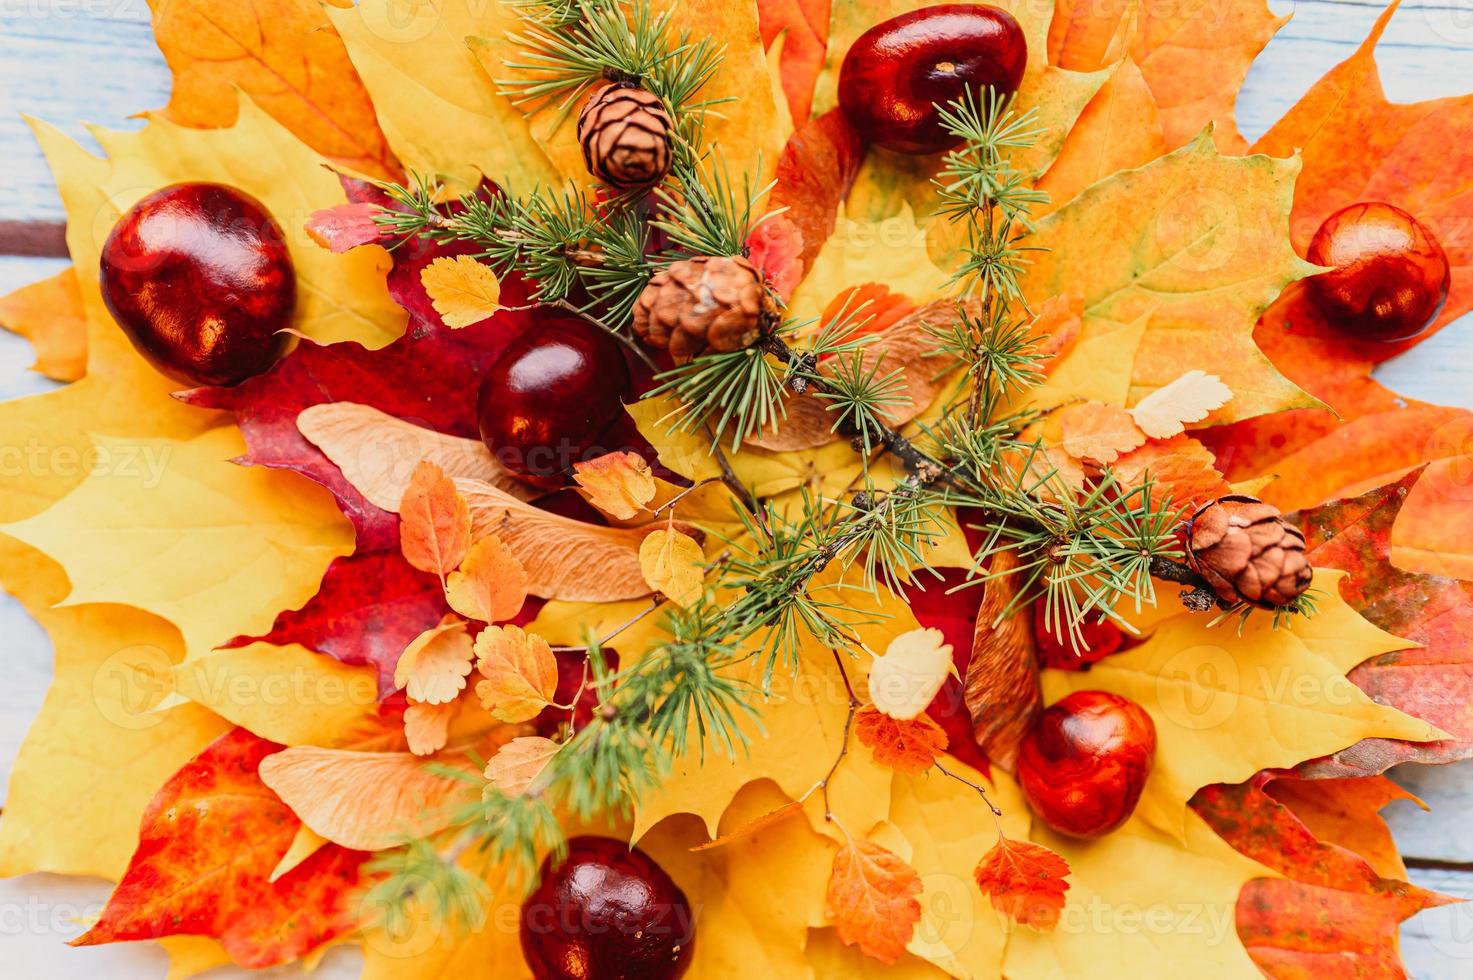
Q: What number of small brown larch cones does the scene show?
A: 3